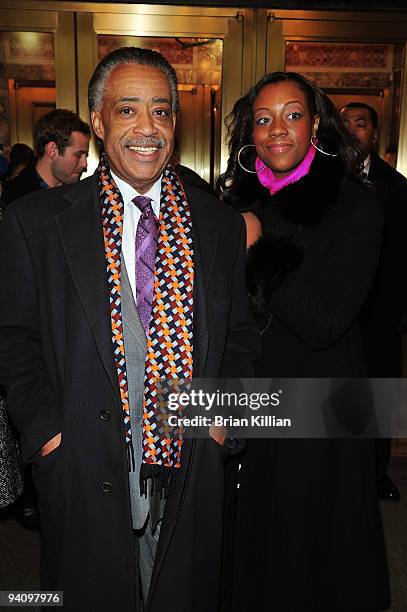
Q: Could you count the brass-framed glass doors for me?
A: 3